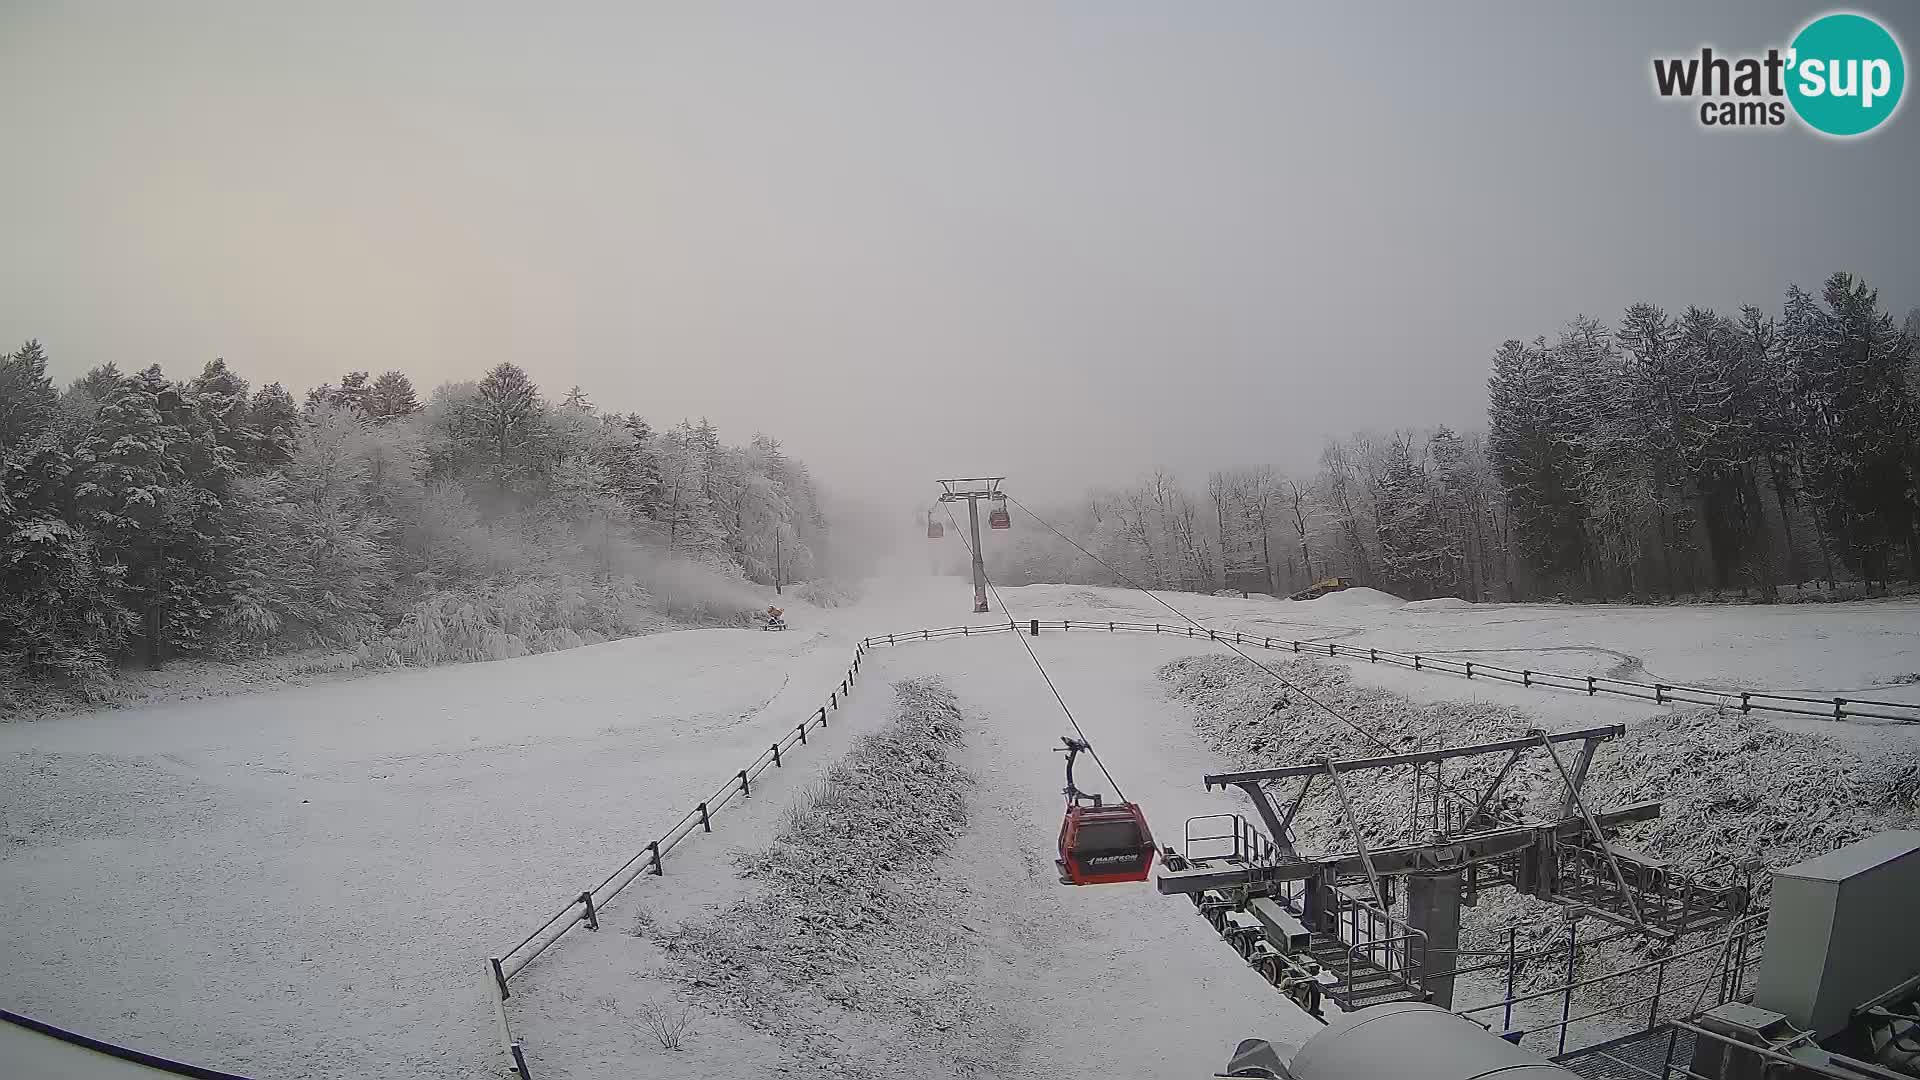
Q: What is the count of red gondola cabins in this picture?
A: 3